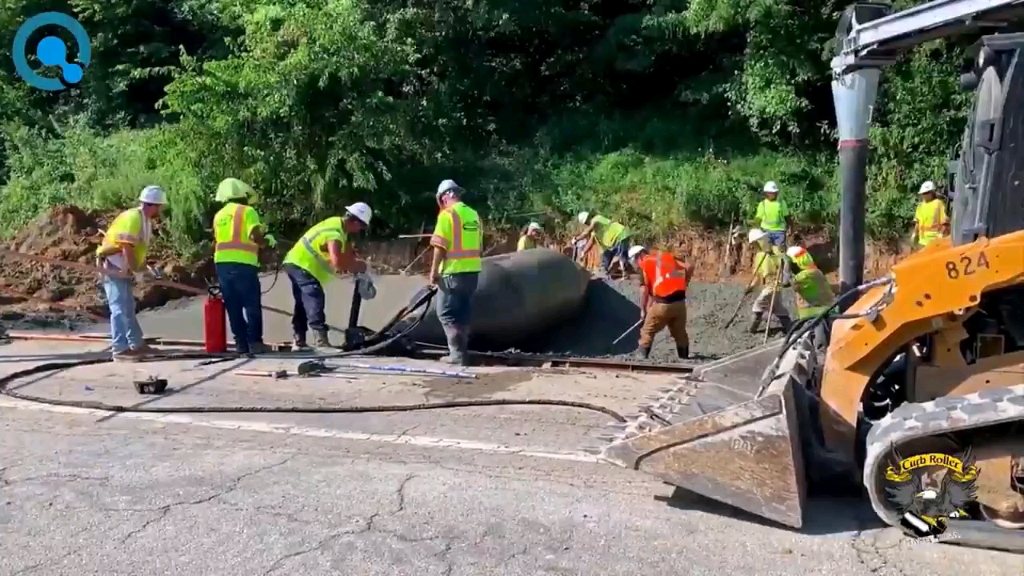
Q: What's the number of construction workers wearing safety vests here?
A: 11